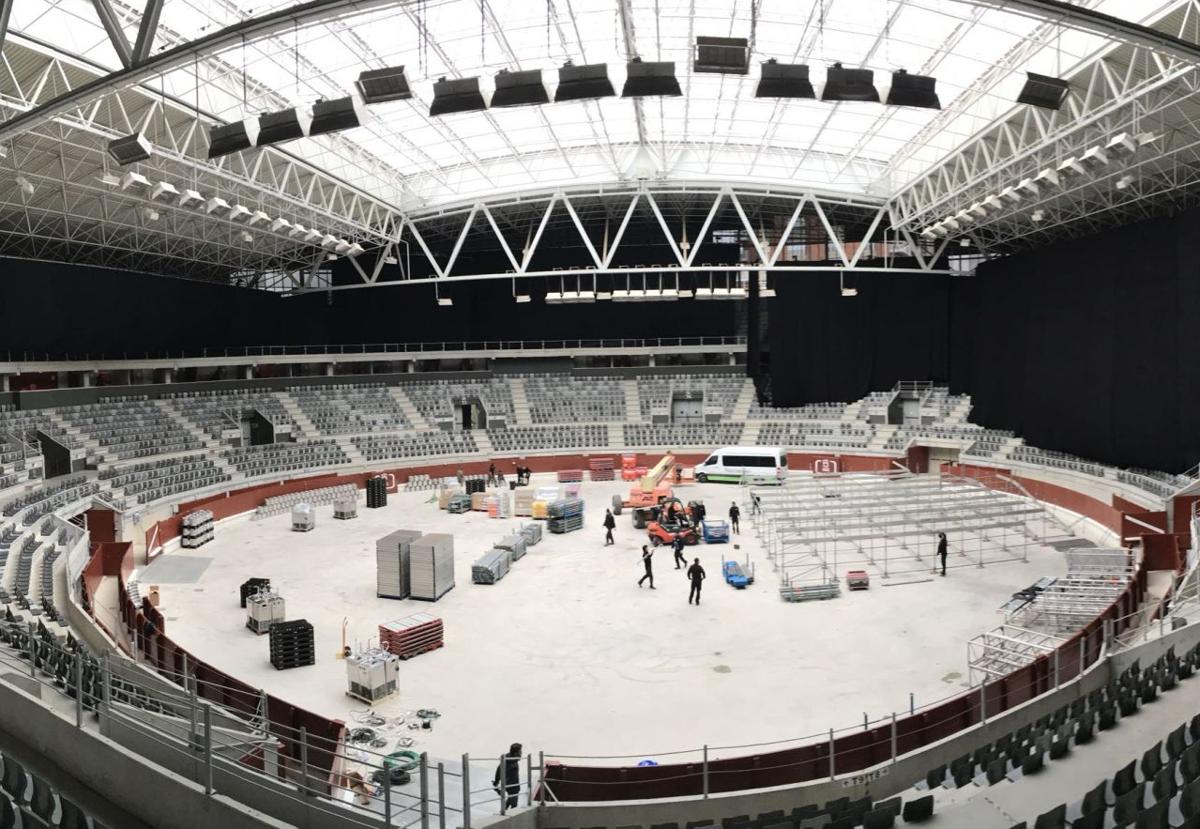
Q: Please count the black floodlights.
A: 14